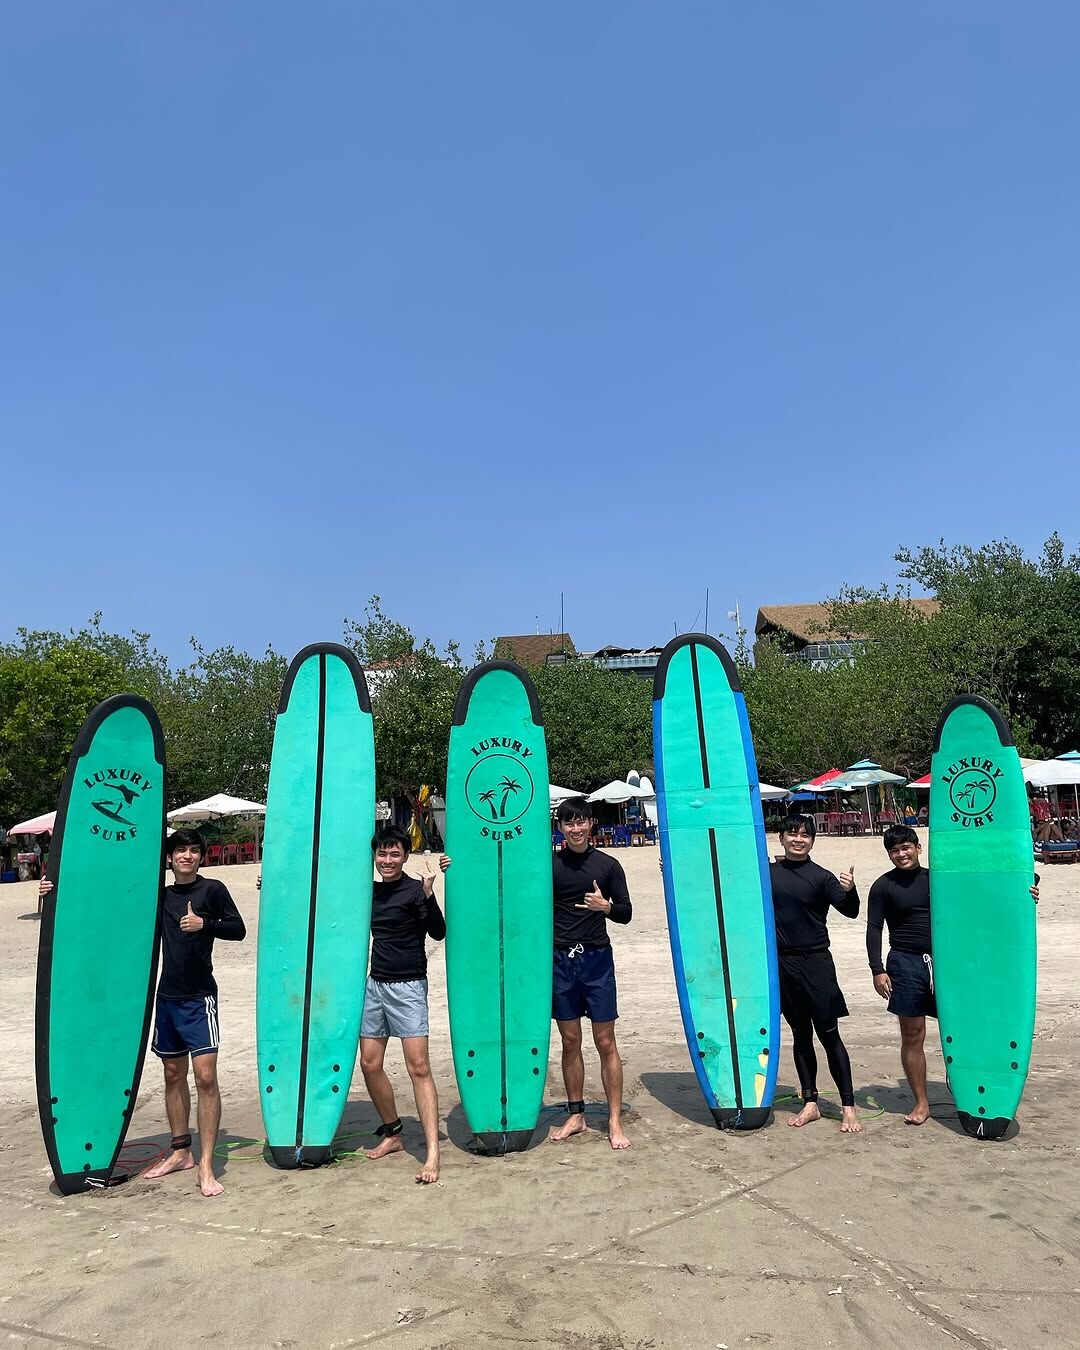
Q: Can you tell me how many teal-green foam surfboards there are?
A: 5